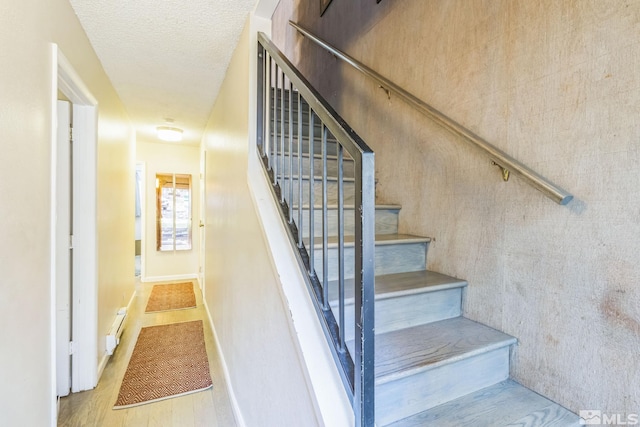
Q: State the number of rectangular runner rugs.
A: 2